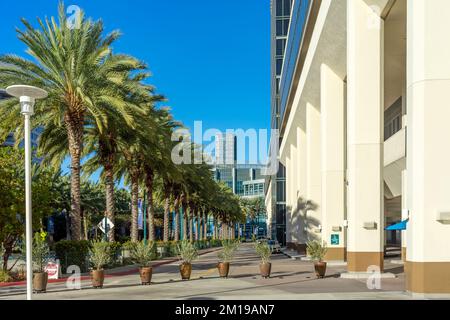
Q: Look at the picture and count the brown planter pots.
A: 7